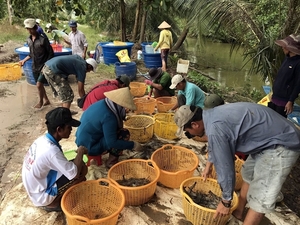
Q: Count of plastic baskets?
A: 12